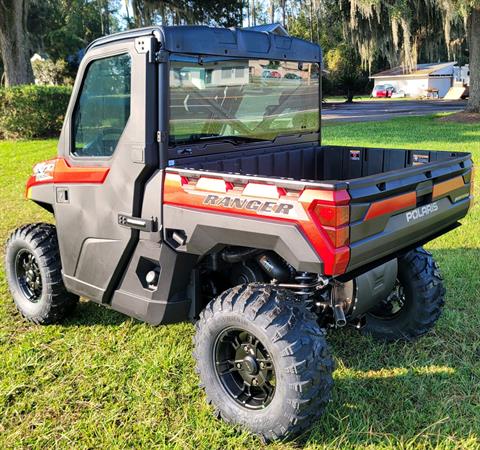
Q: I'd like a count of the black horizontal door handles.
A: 1